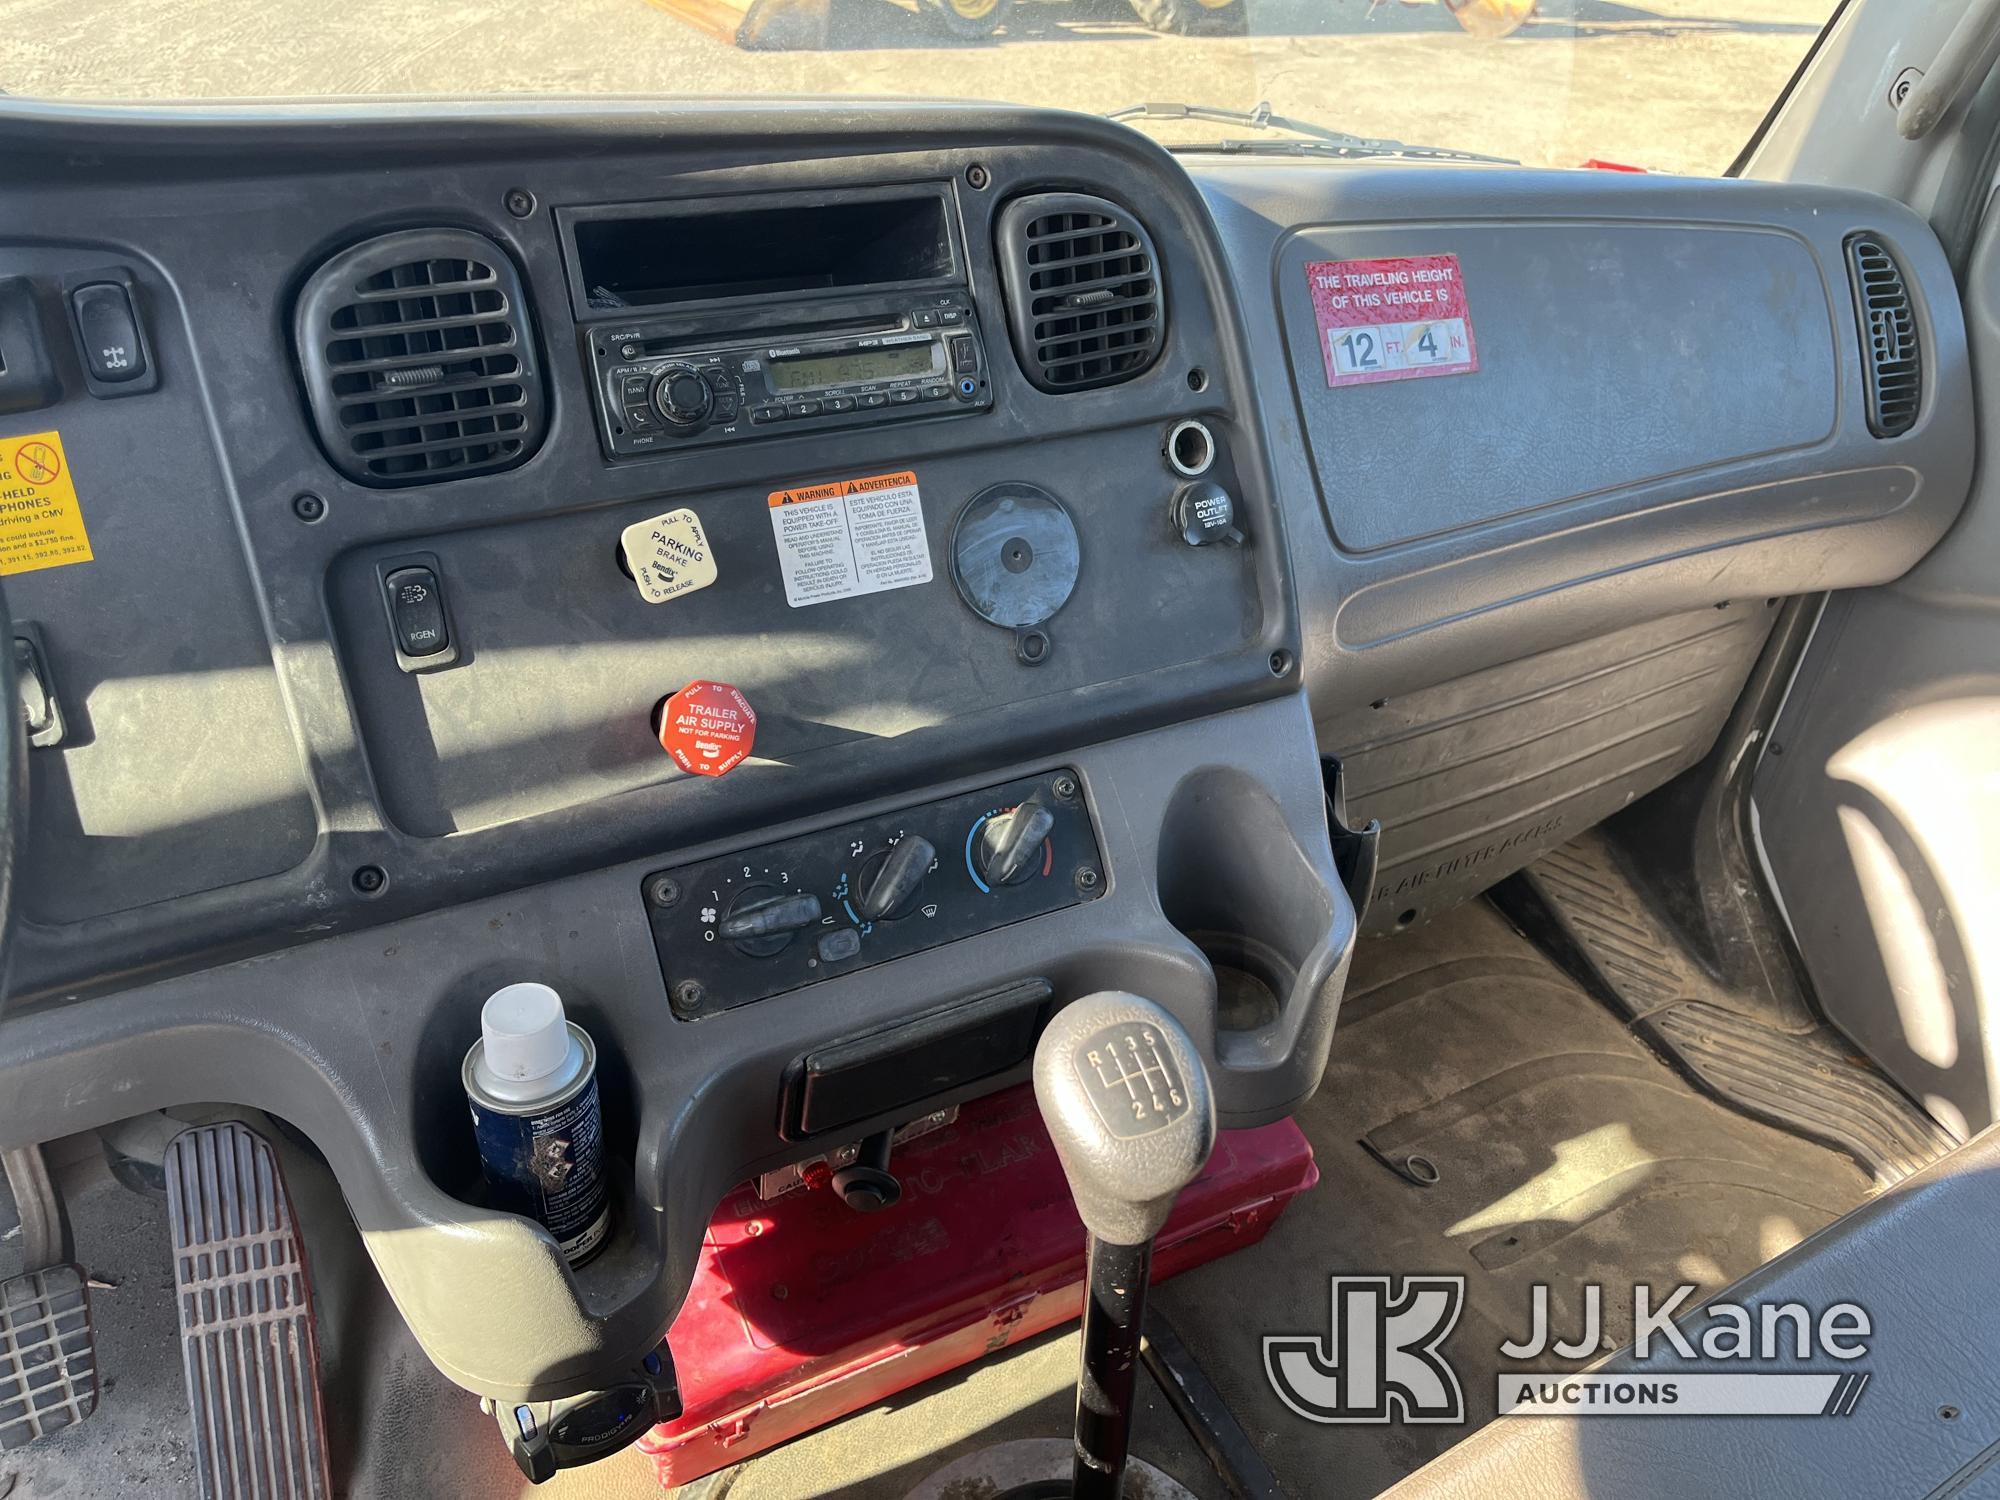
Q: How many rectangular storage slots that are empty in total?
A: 1